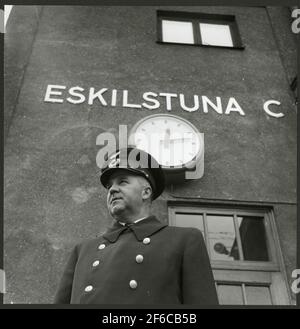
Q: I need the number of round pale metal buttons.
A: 6